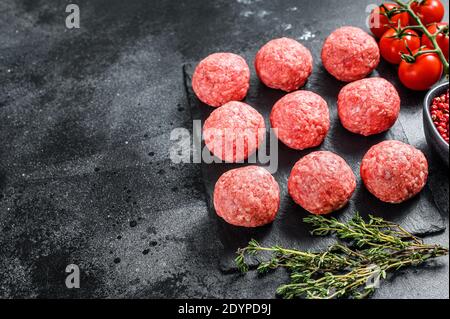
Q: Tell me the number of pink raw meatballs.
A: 9